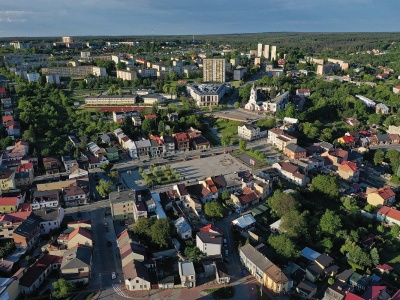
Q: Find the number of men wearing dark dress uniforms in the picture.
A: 0